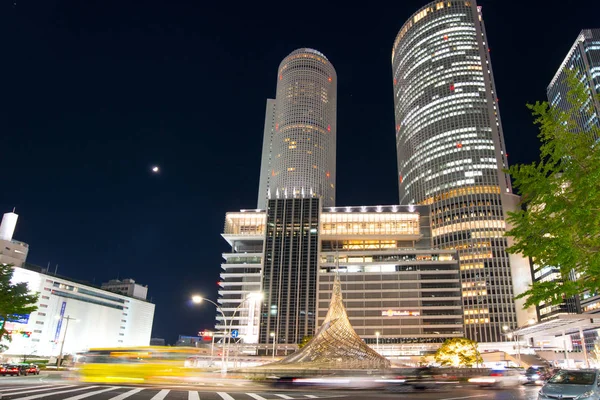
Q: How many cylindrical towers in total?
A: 2